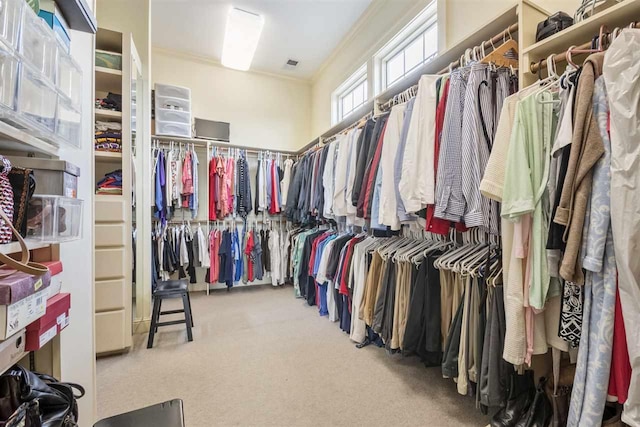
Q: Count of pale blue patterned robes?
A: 1